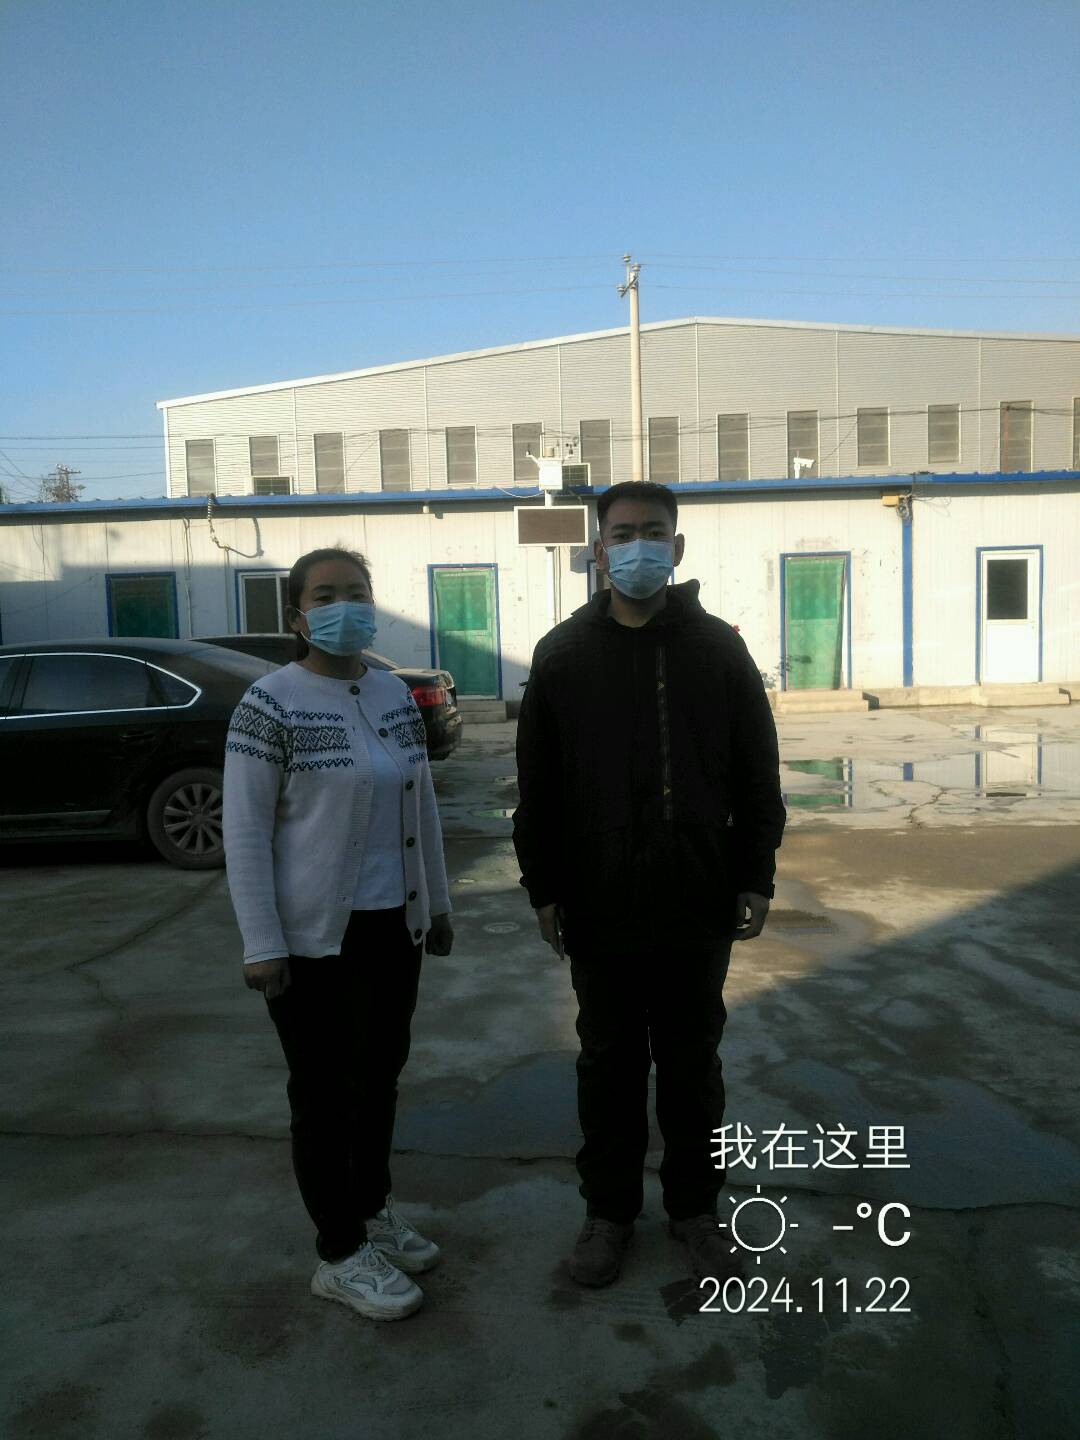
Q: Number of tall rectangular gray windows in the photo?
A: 14